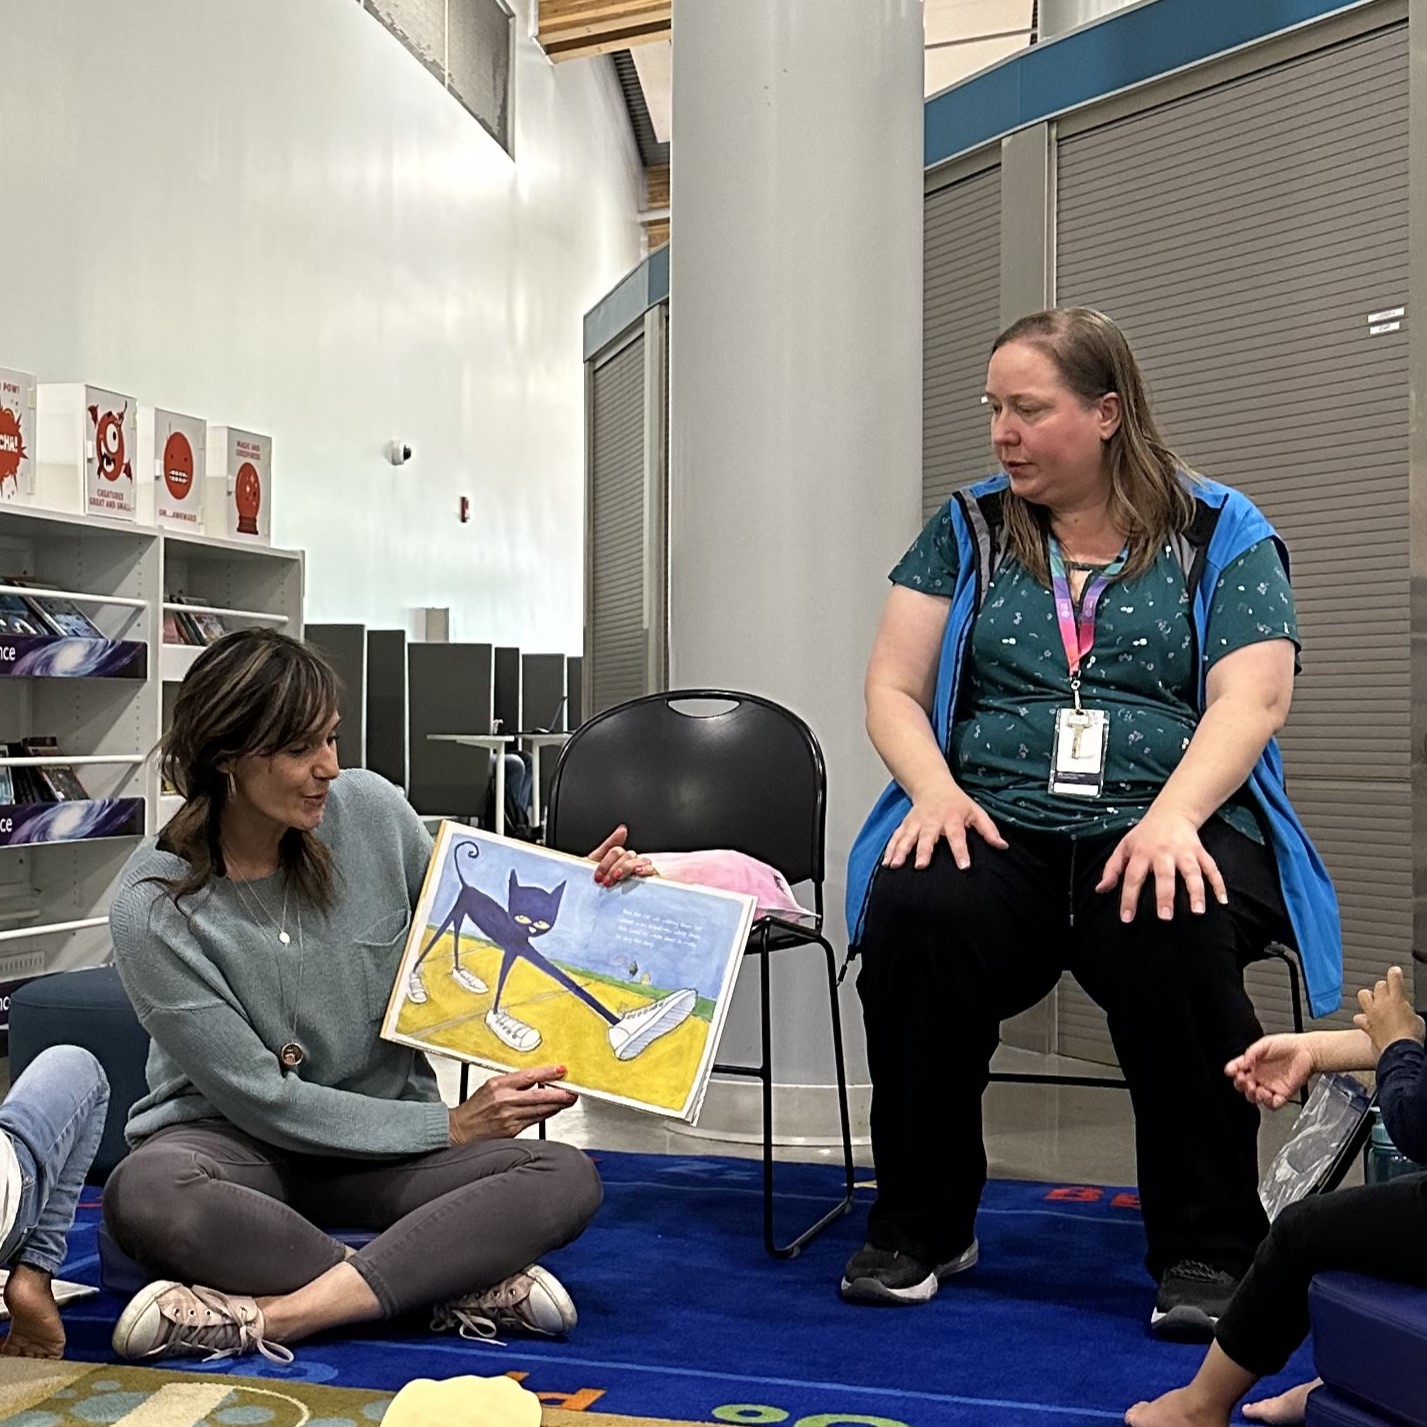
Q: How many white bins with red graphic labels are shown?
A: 4